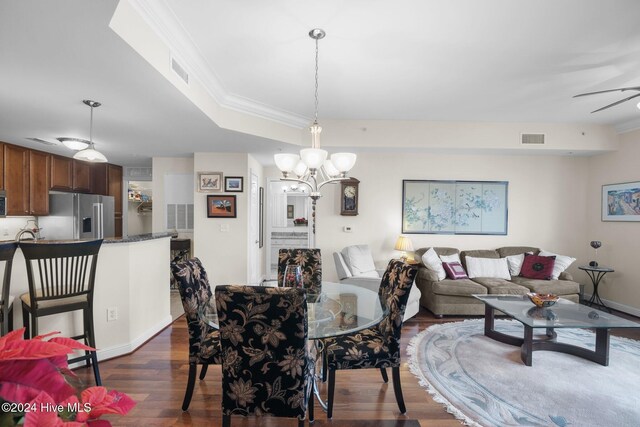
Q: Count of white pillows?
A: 5